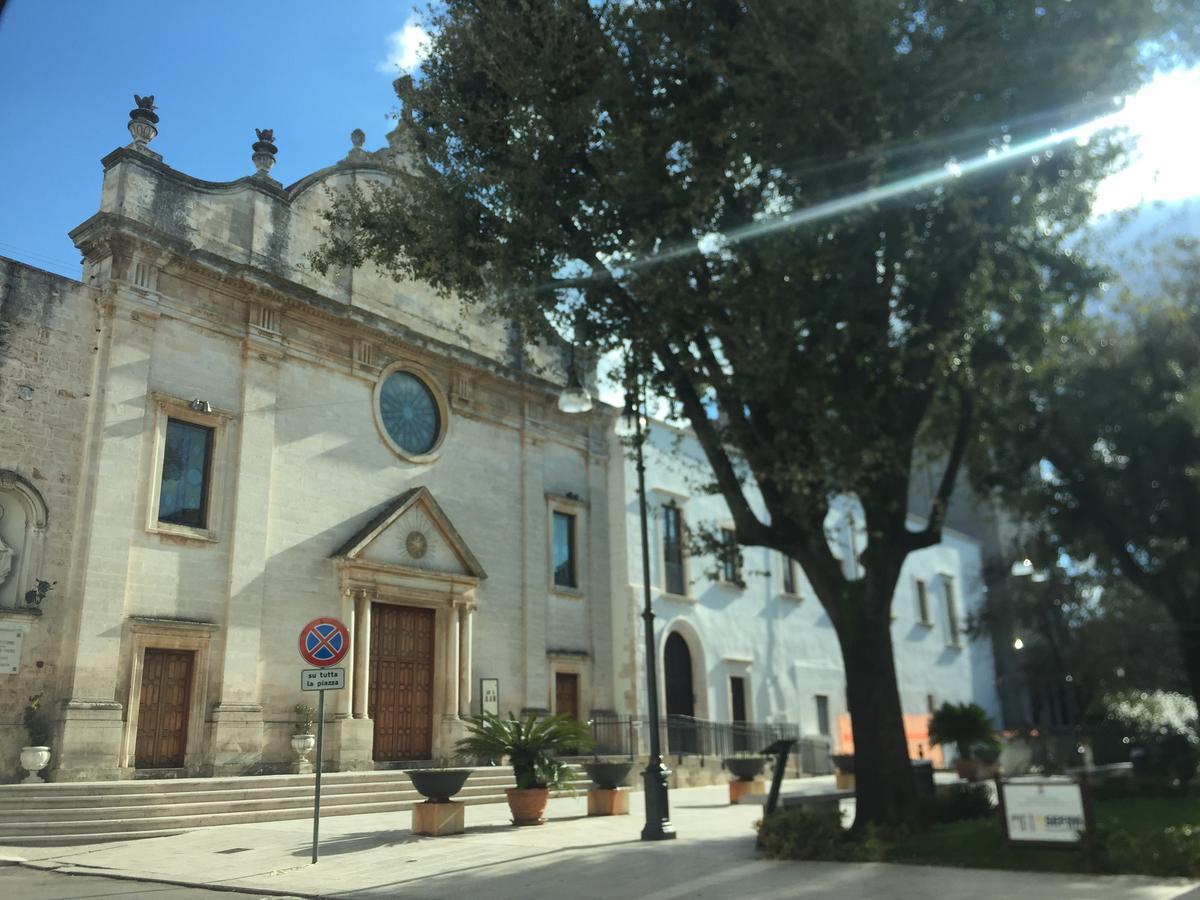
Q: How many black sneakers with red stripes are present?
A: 0